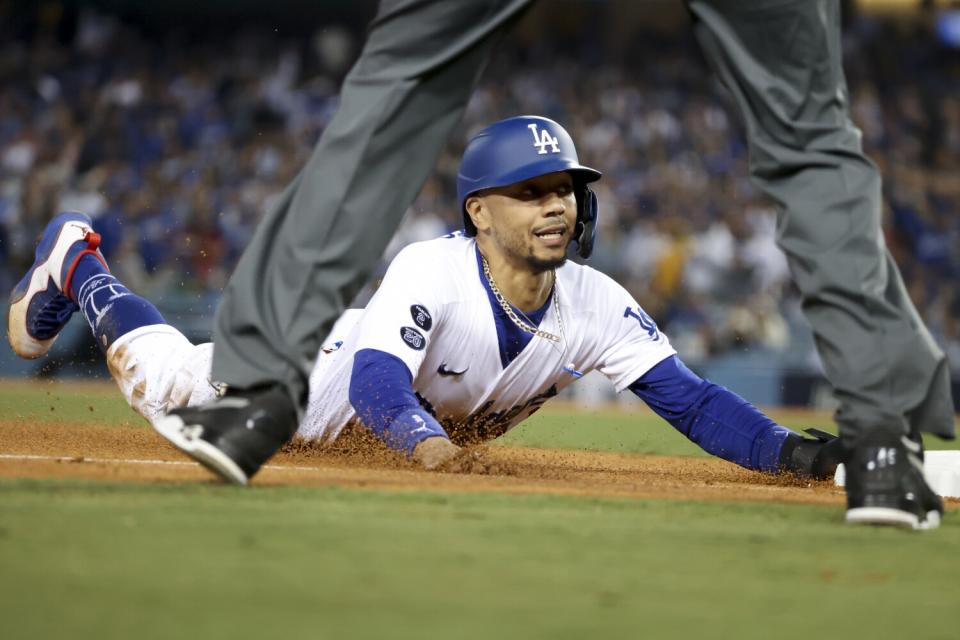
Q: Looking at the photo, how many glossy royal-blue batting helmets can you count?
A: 1